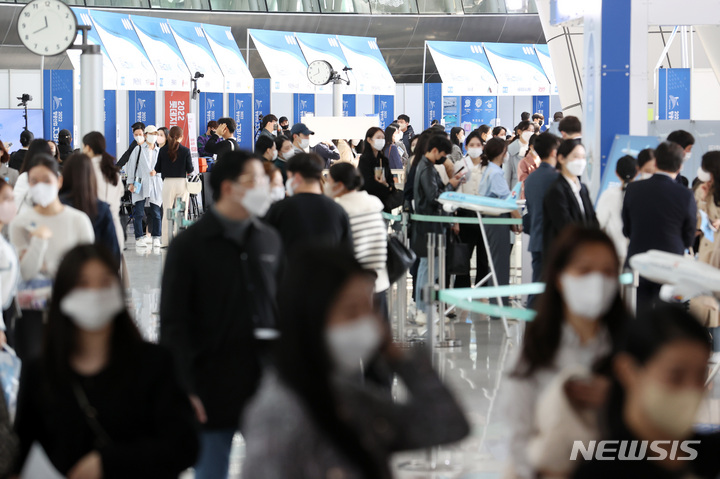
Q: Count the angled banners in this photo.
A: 11